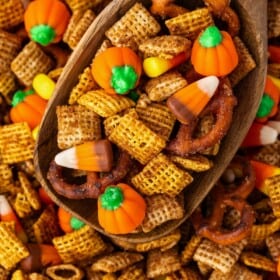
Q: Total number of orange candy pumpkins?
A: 7